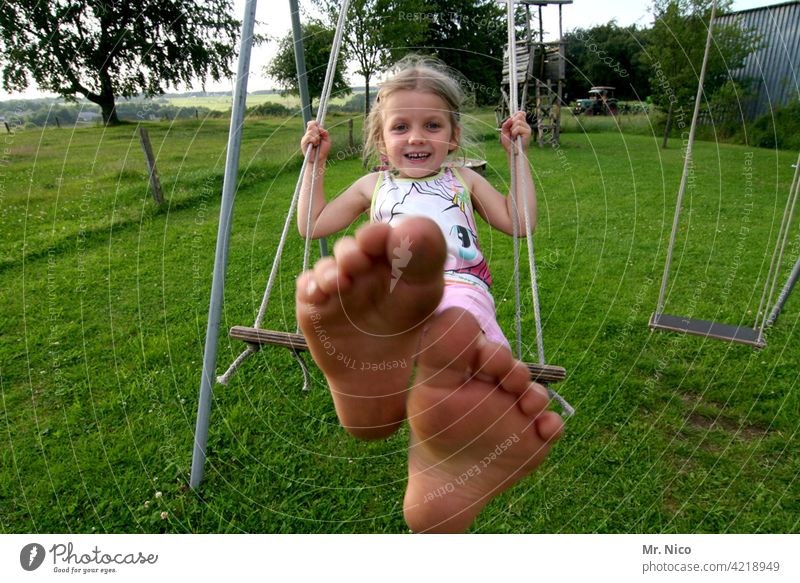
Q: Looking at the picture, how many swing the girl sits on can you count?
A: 1